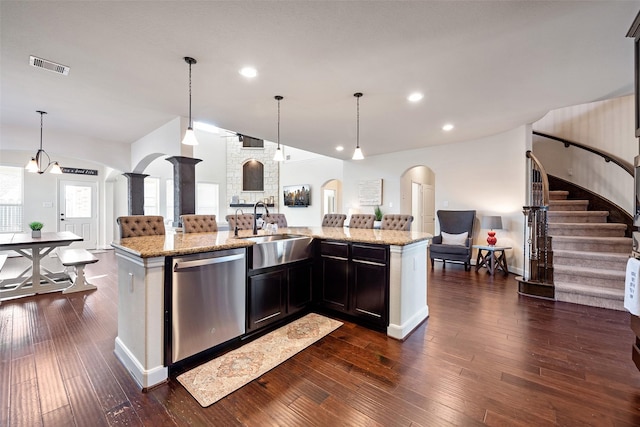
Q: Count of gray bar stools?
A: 7